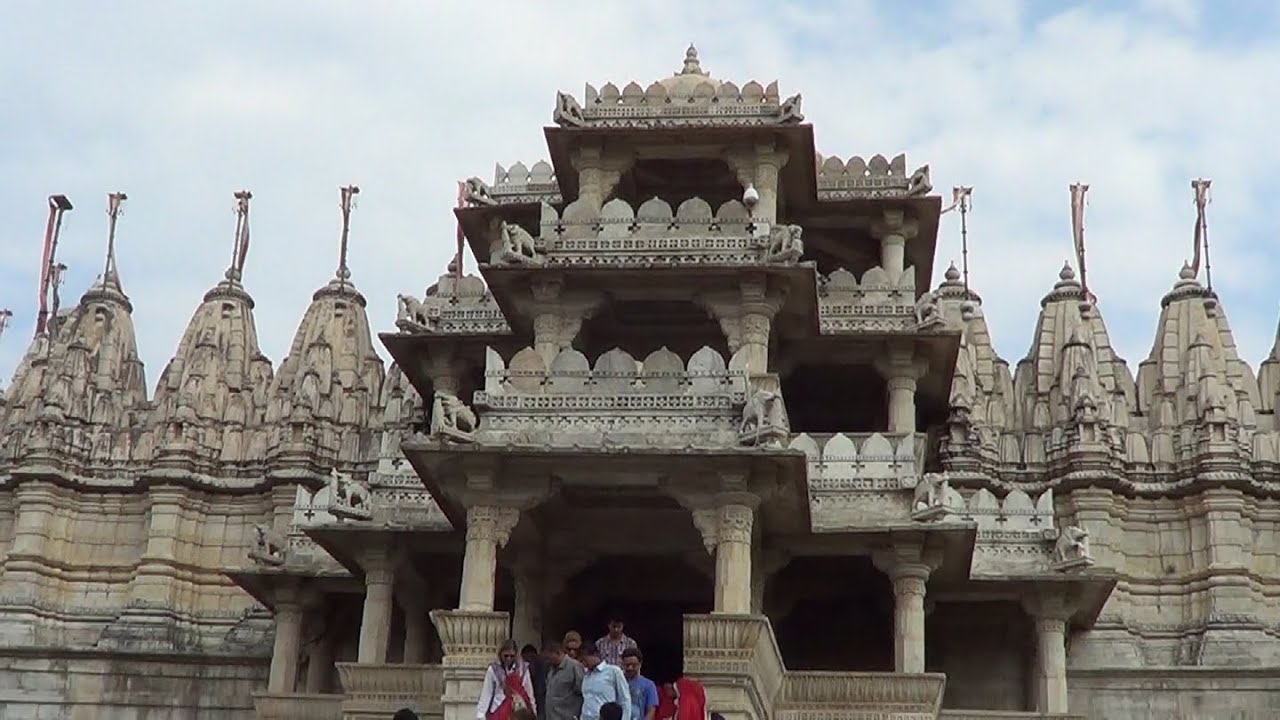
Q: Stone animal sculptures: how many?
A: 14